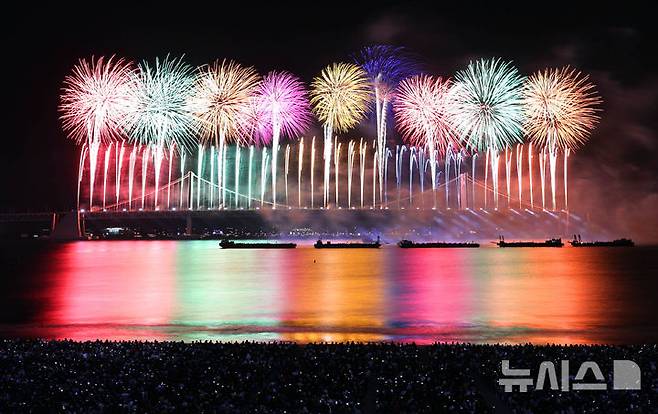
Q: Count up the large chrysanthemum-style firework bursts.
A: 9